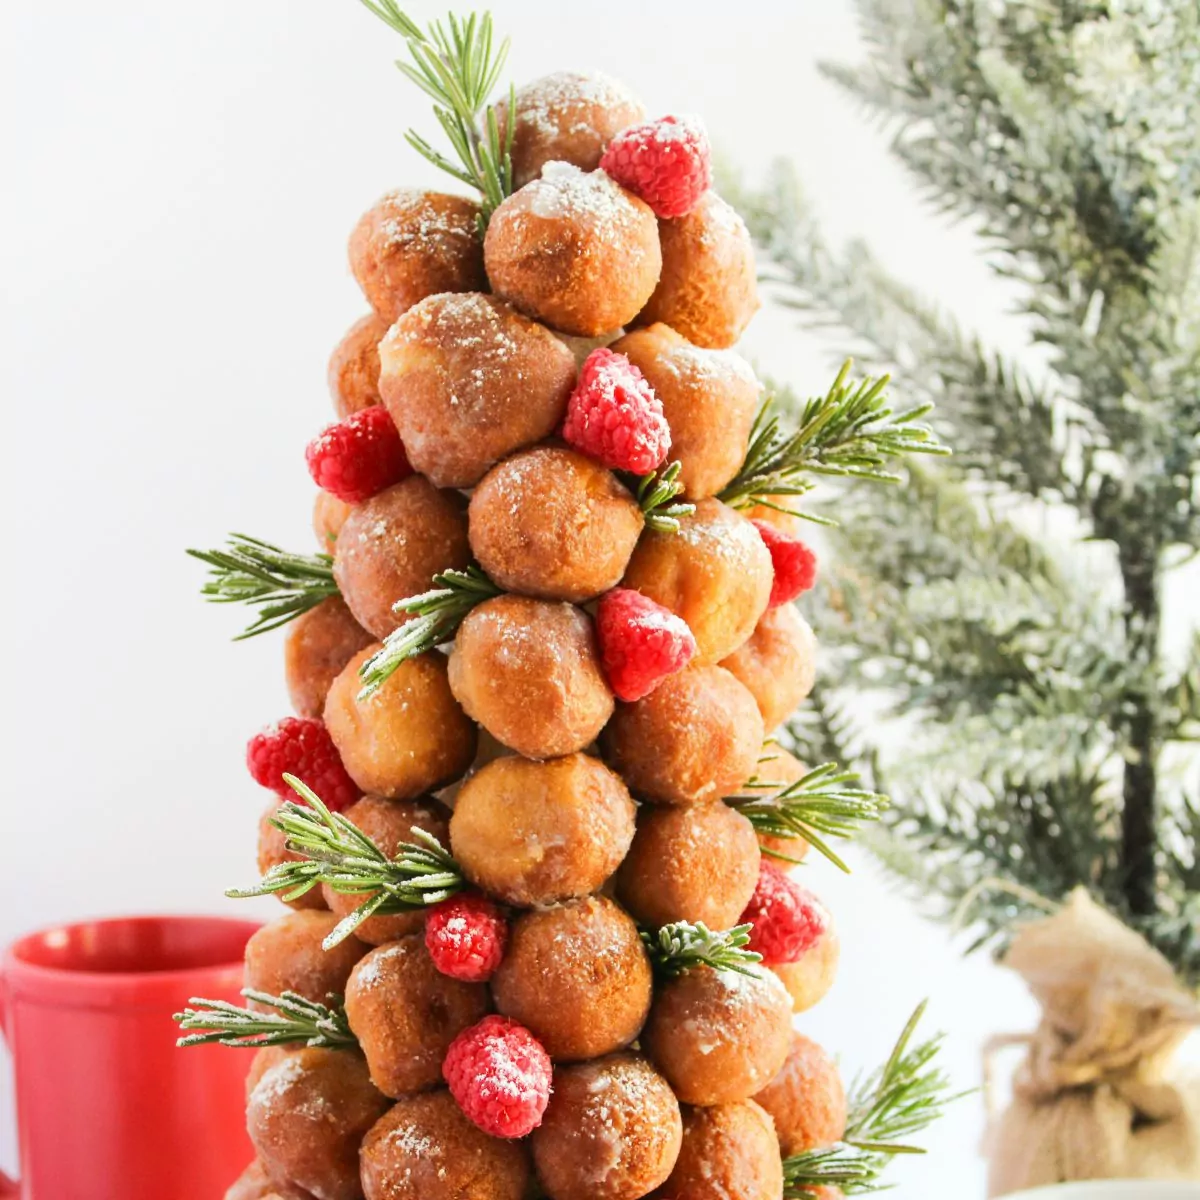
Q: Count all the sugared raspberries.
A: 9